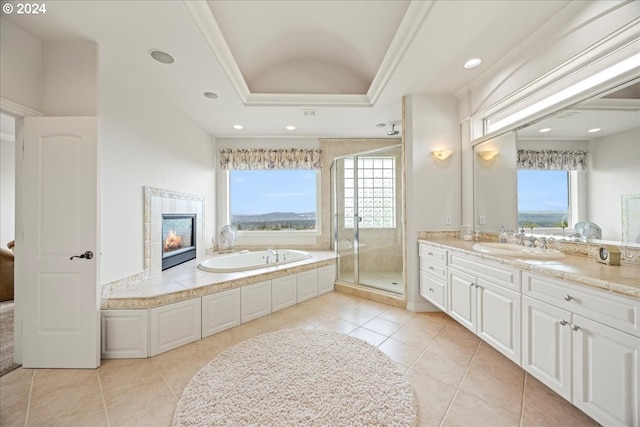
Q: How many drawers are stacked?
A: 3